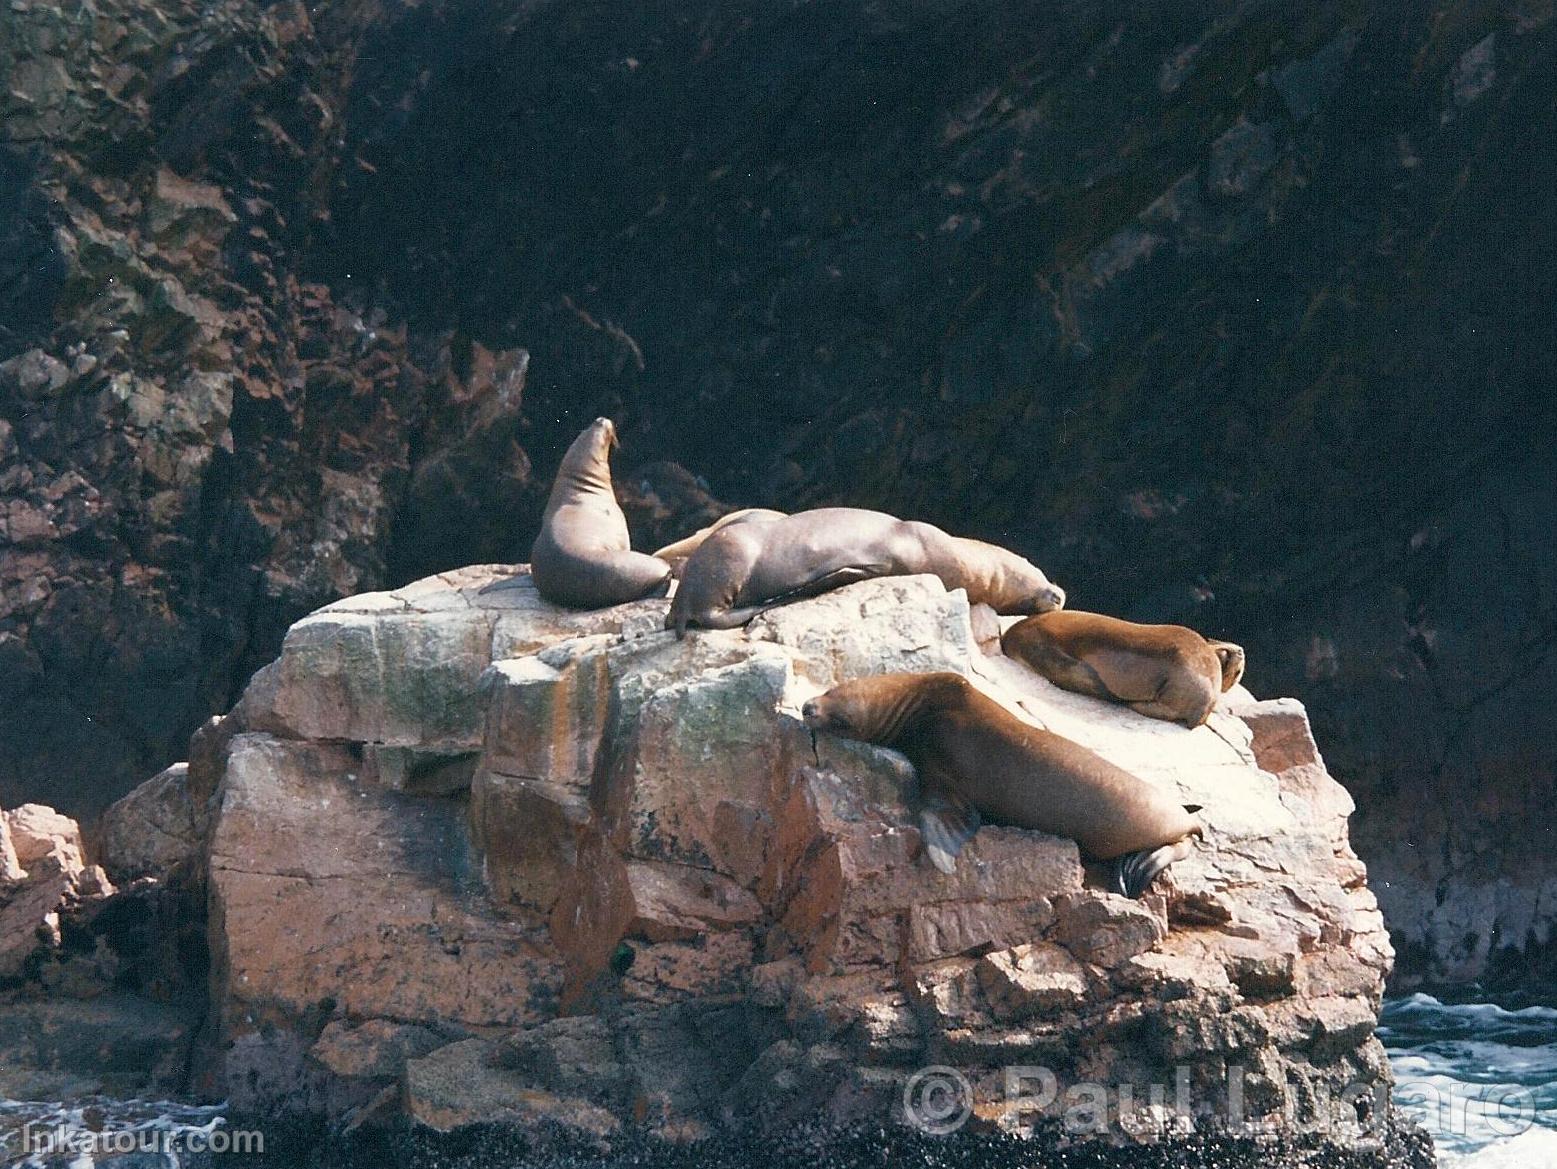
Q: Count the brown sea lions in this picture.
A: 2